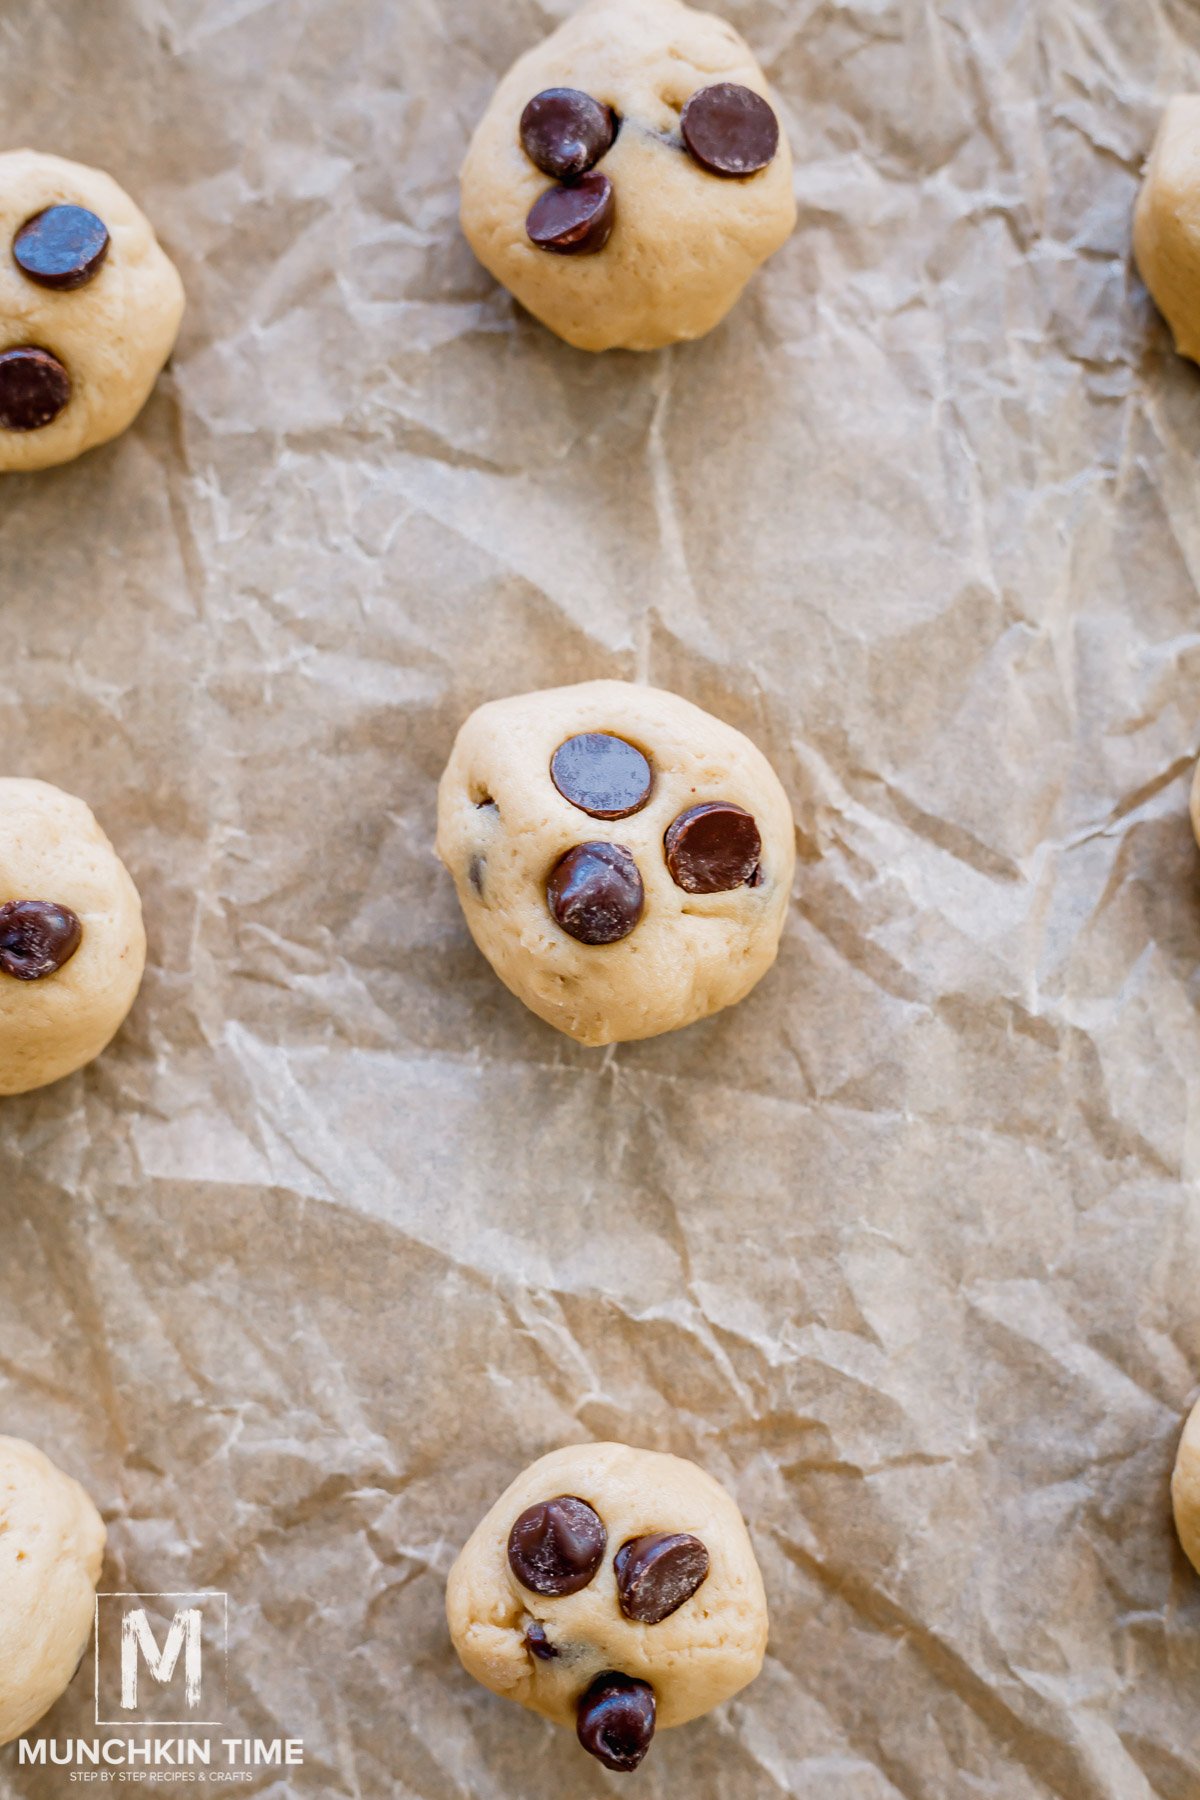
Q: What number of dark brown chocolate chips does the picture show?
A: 12